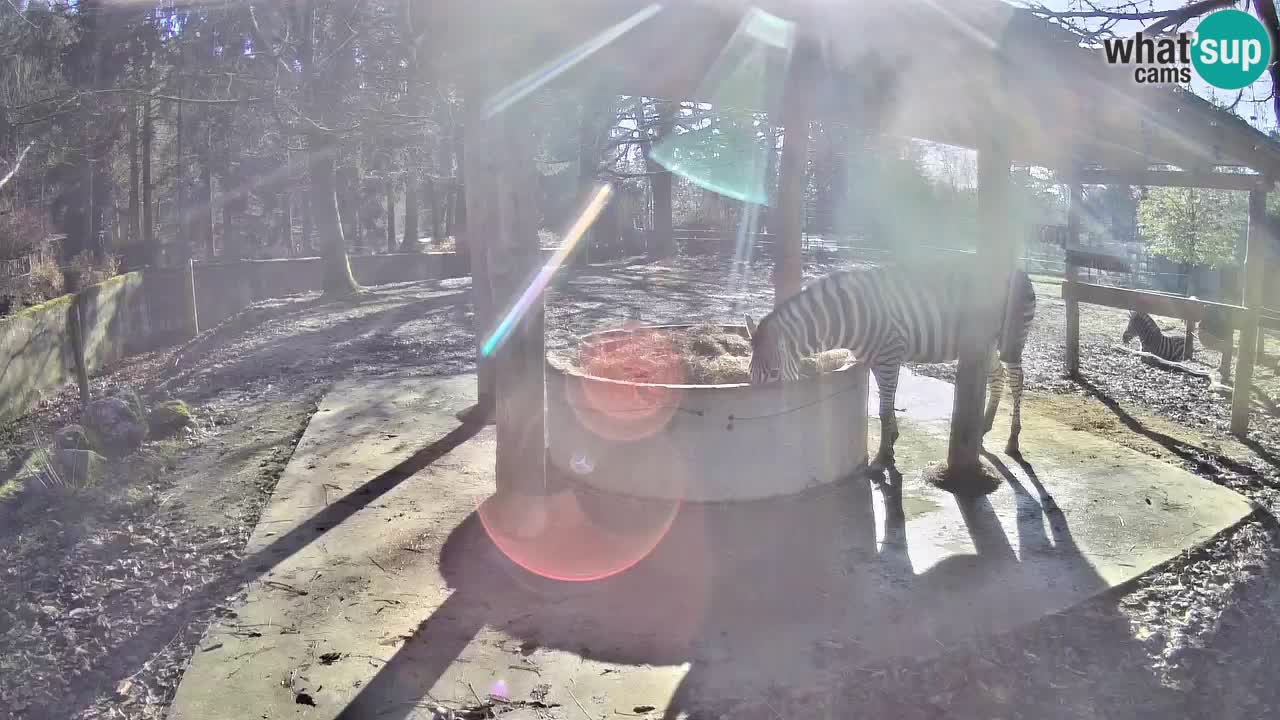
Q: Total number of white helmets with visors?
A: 0